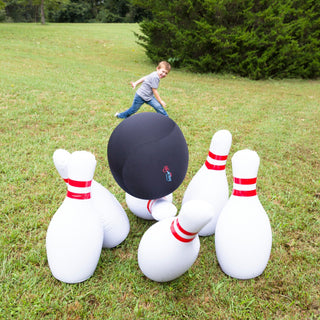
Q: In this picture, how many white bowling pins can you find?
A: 6